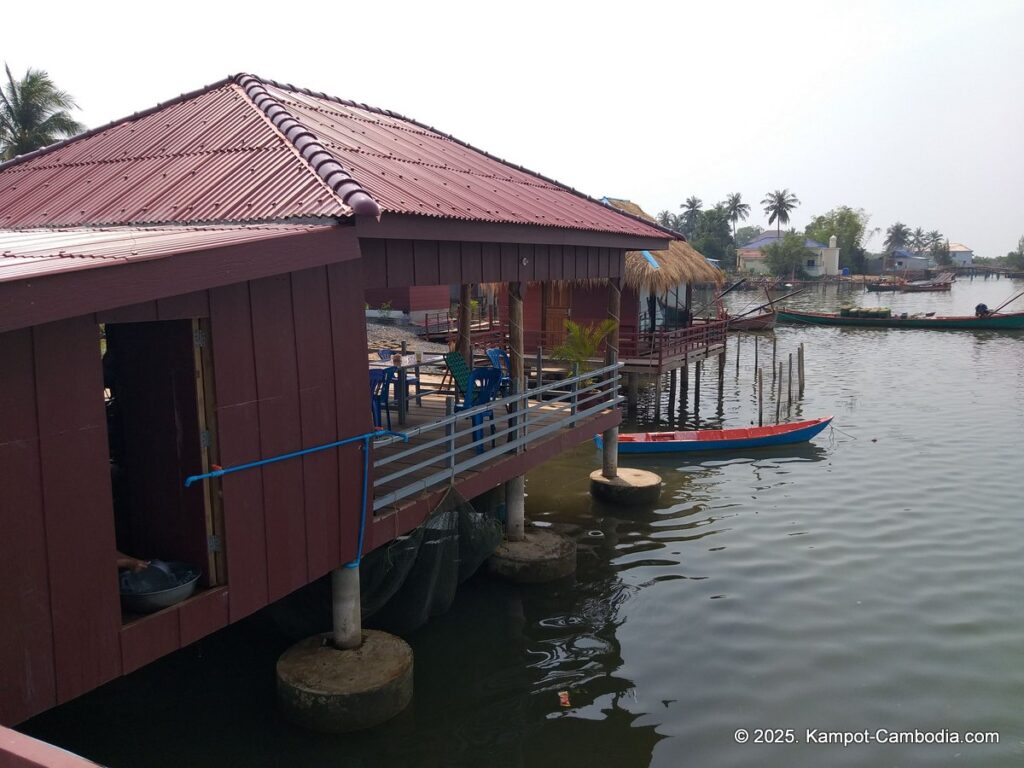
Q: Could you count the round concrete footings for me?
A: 3